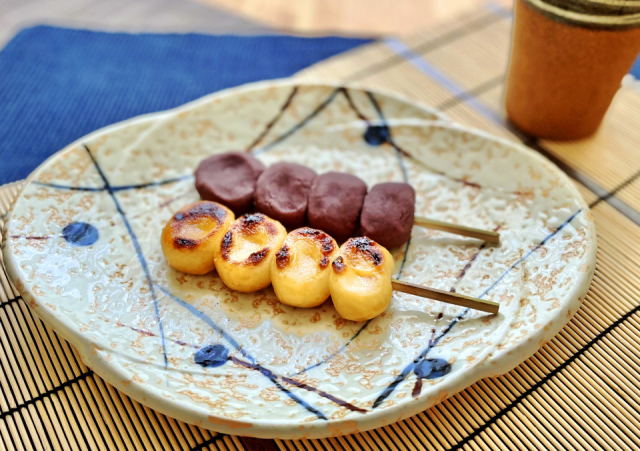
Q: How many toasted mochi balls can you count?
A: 4